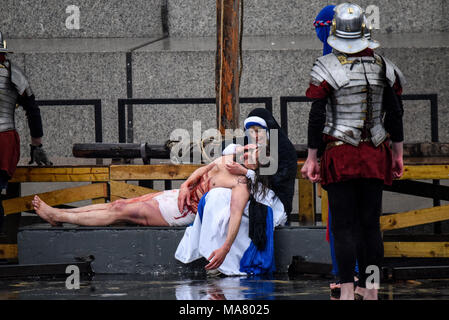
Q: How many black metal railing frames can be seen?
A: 3